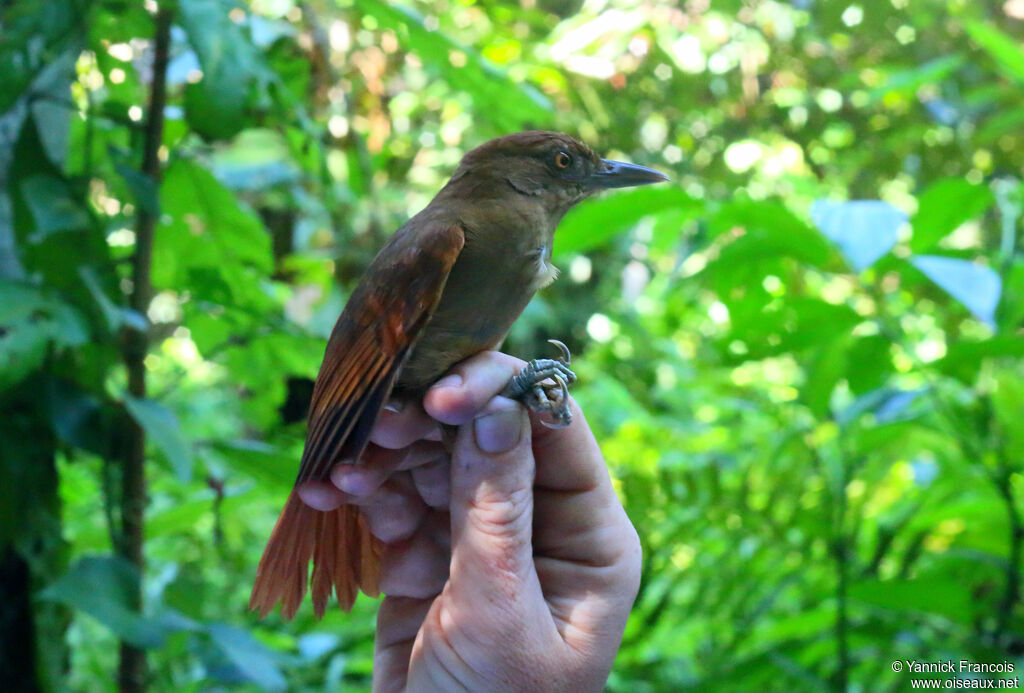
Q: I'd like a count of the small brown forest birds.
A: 1